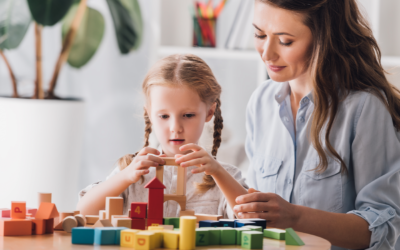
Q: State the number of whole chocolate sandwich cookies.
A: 0